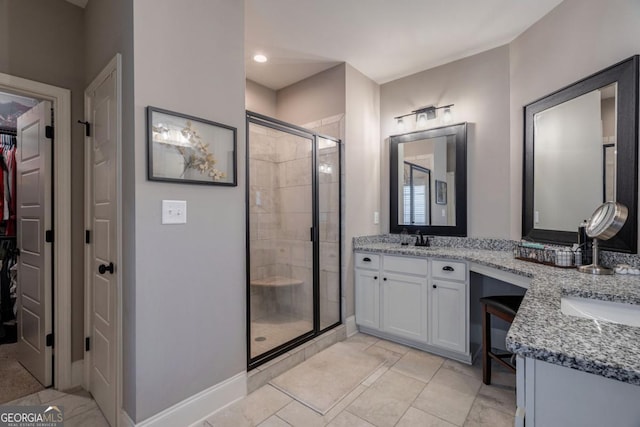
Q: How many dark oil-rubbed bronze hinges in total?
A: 6